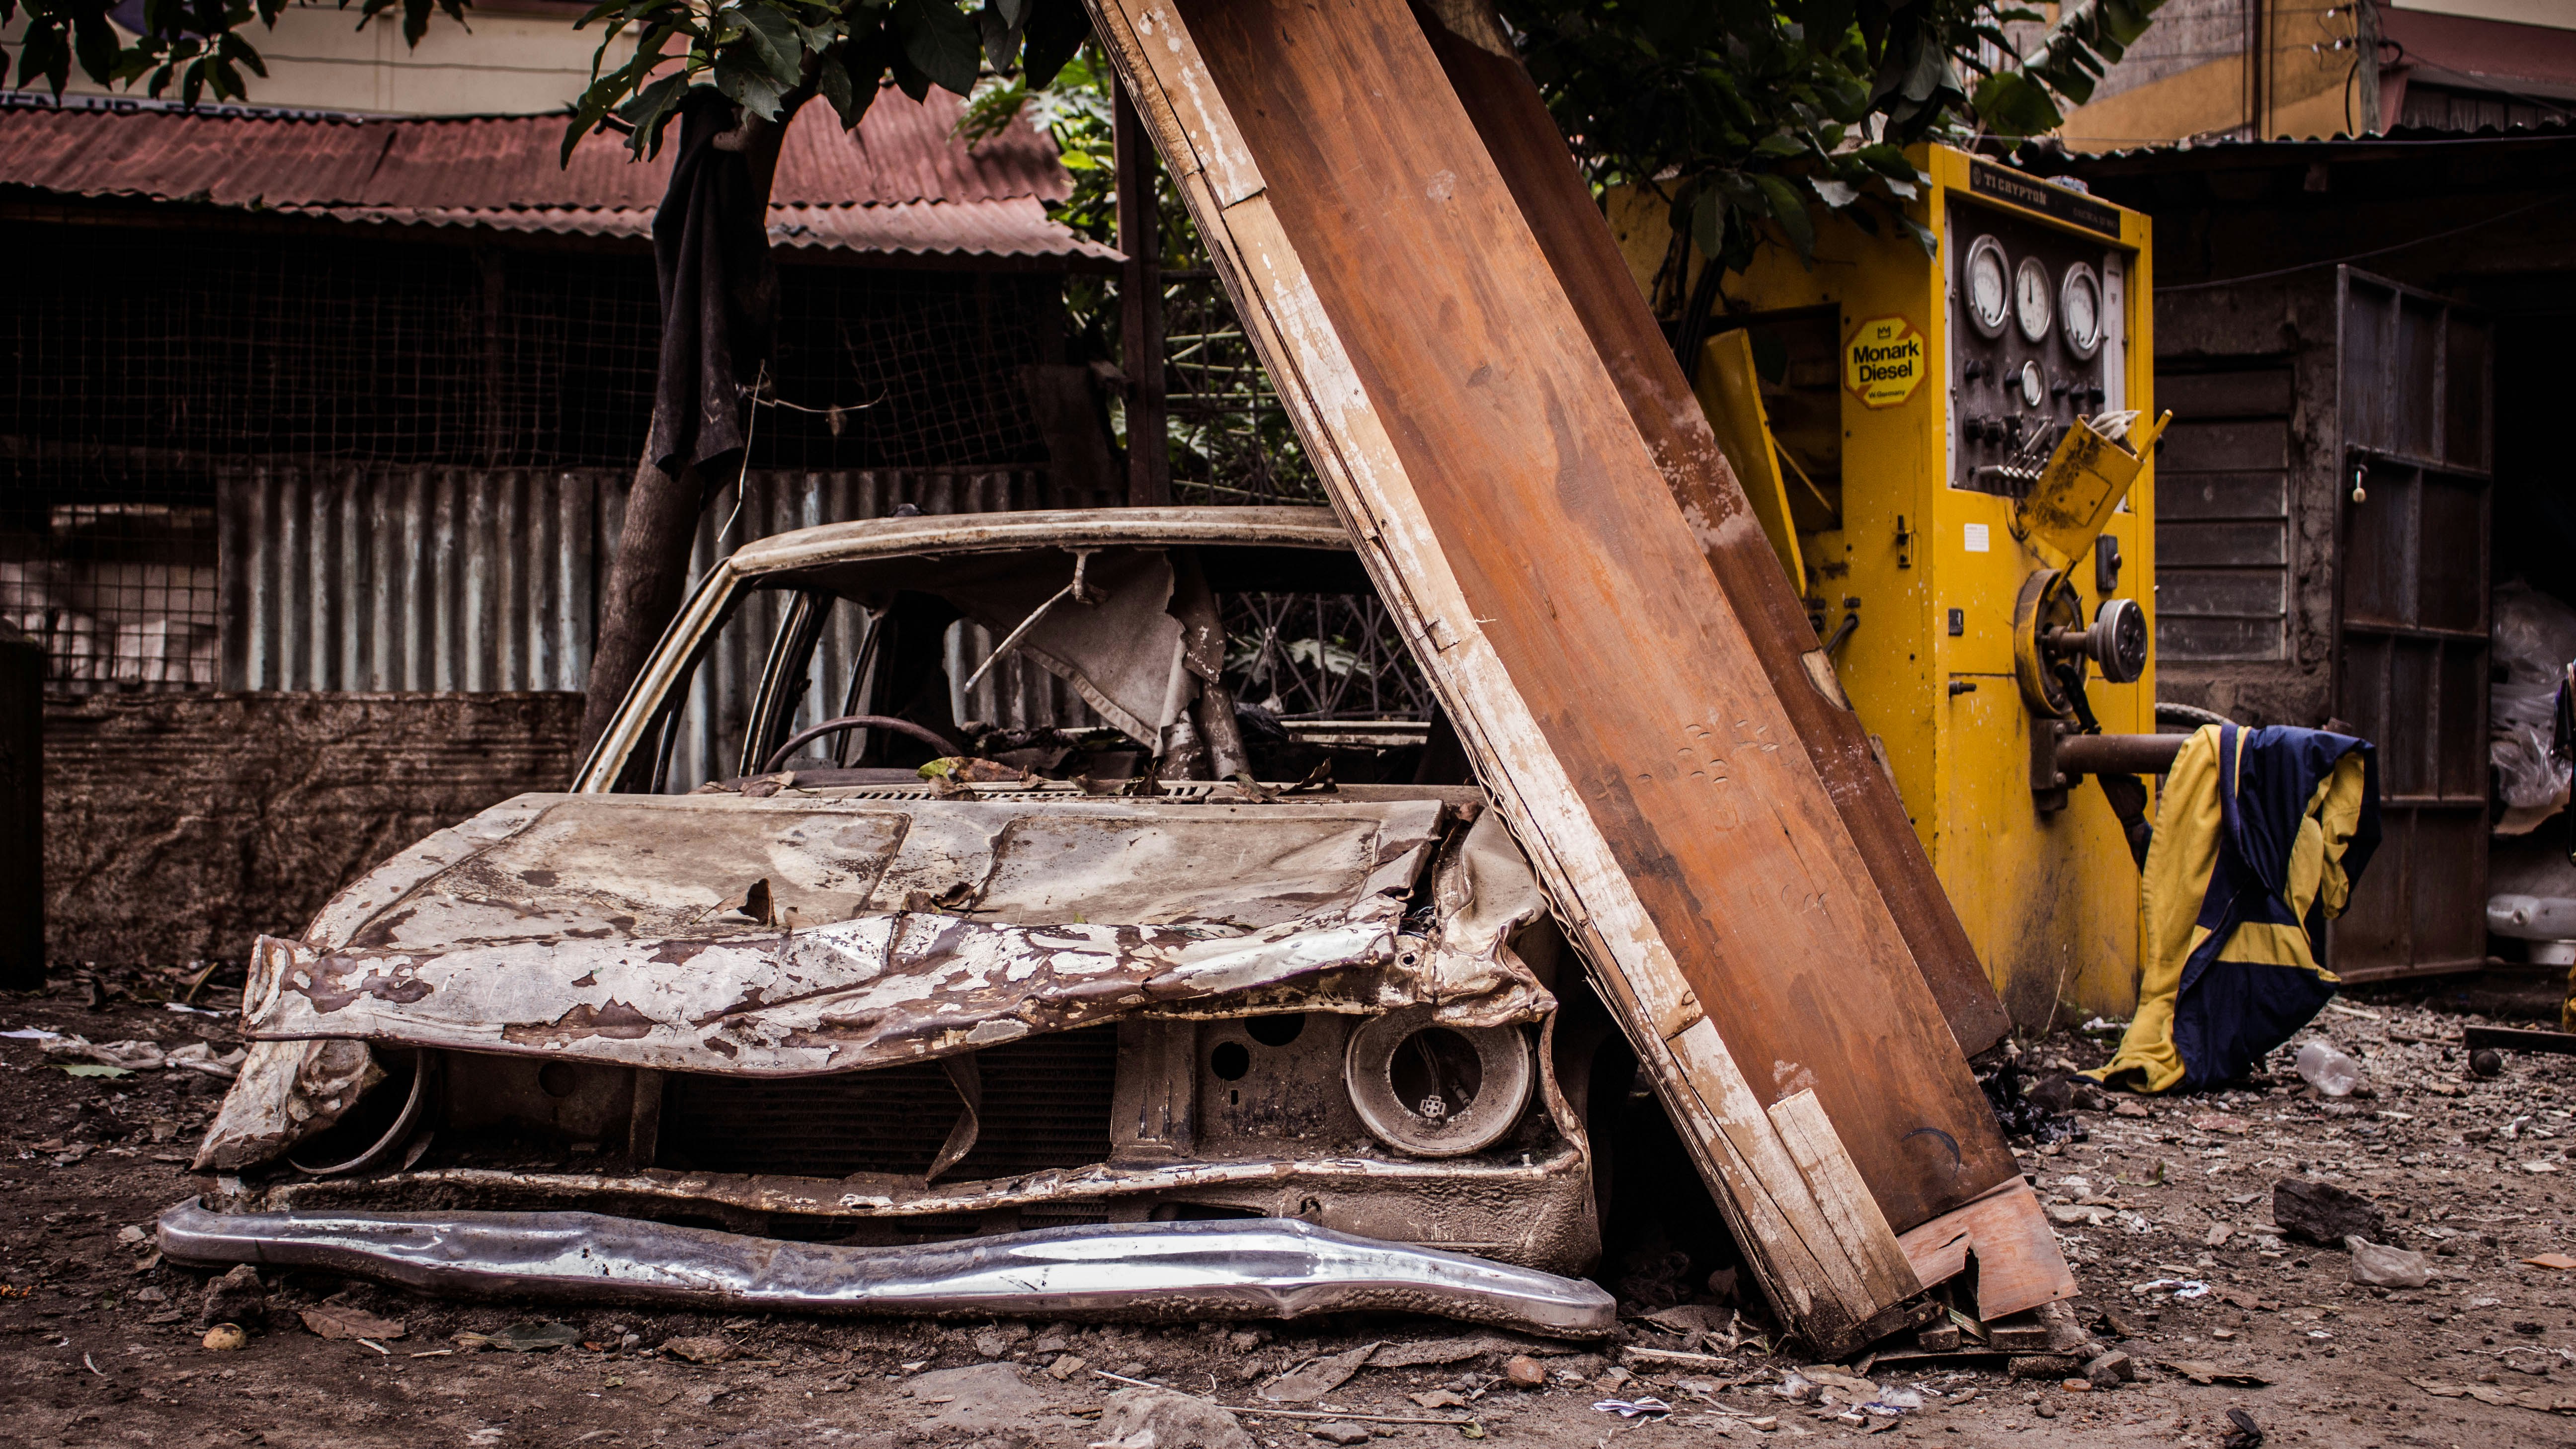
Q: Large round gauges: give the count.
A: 3